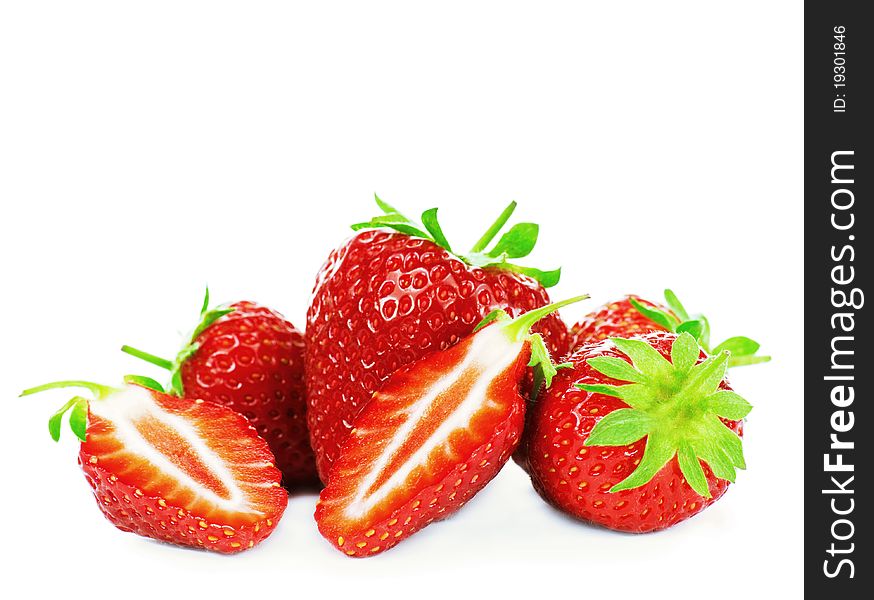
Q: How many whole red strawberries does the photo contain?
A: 4